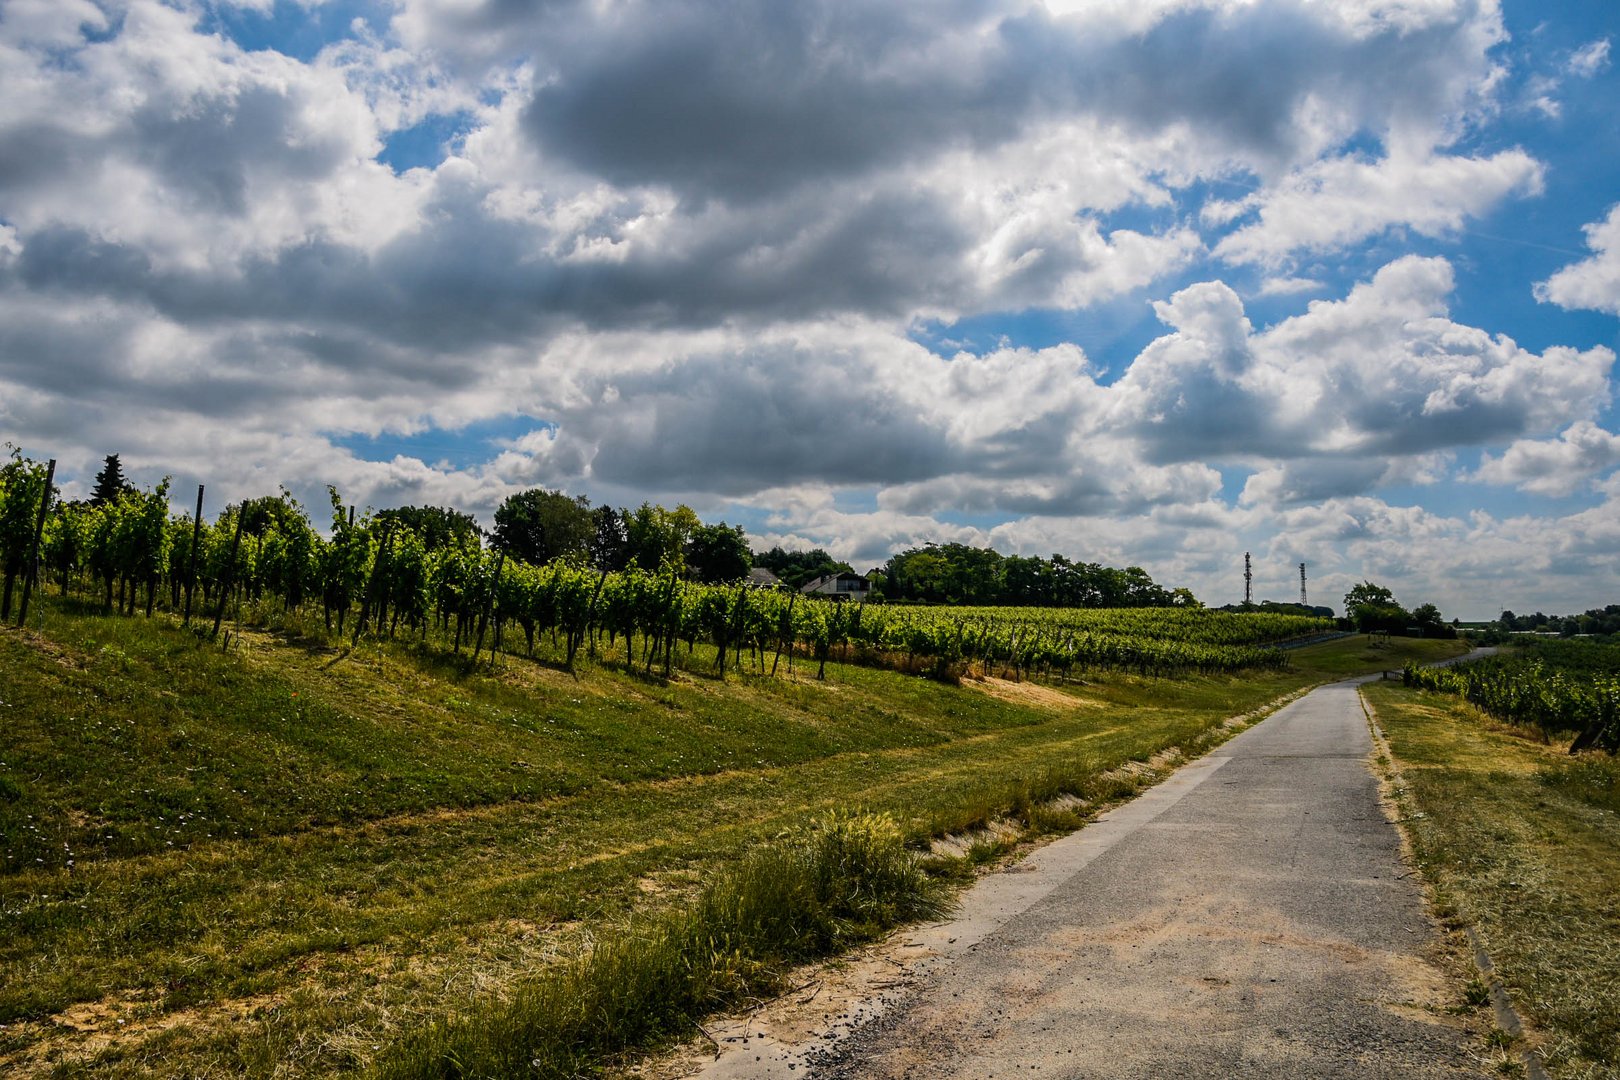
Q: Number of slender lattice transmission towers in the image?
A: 2